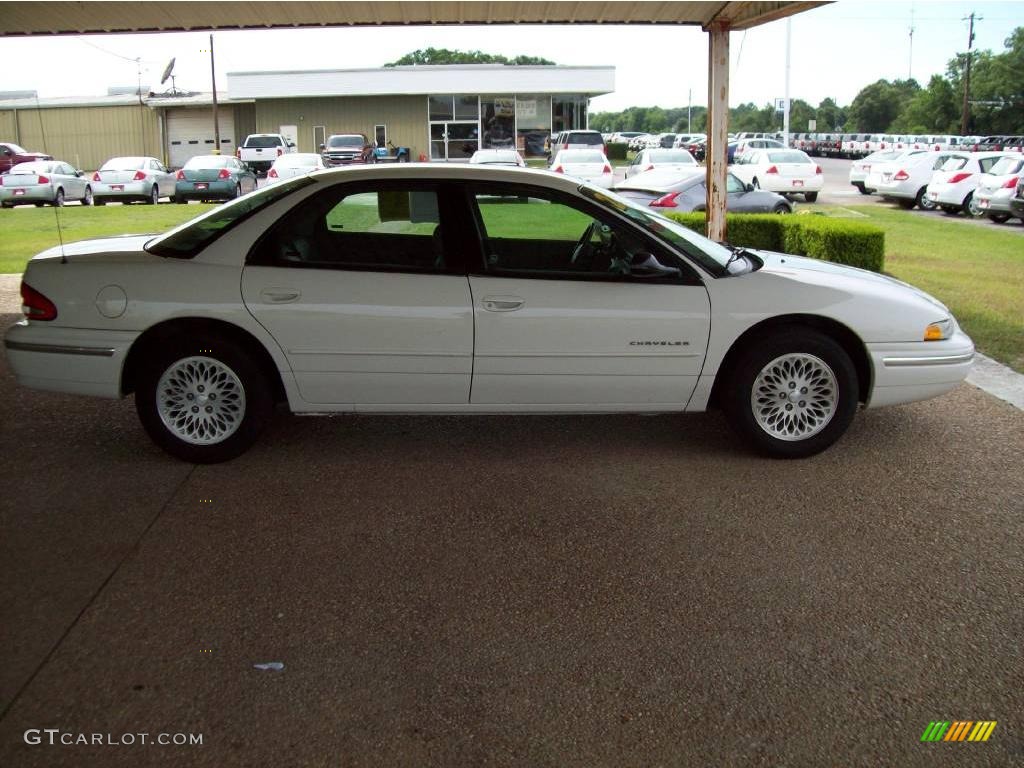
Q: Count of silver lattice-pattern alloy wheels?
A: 2